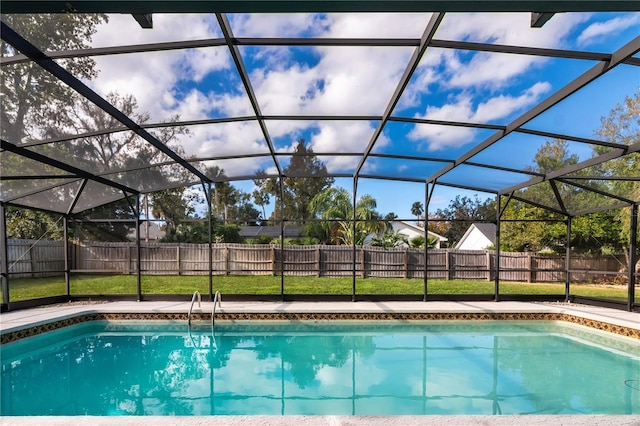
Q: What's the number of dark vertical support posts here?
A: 10